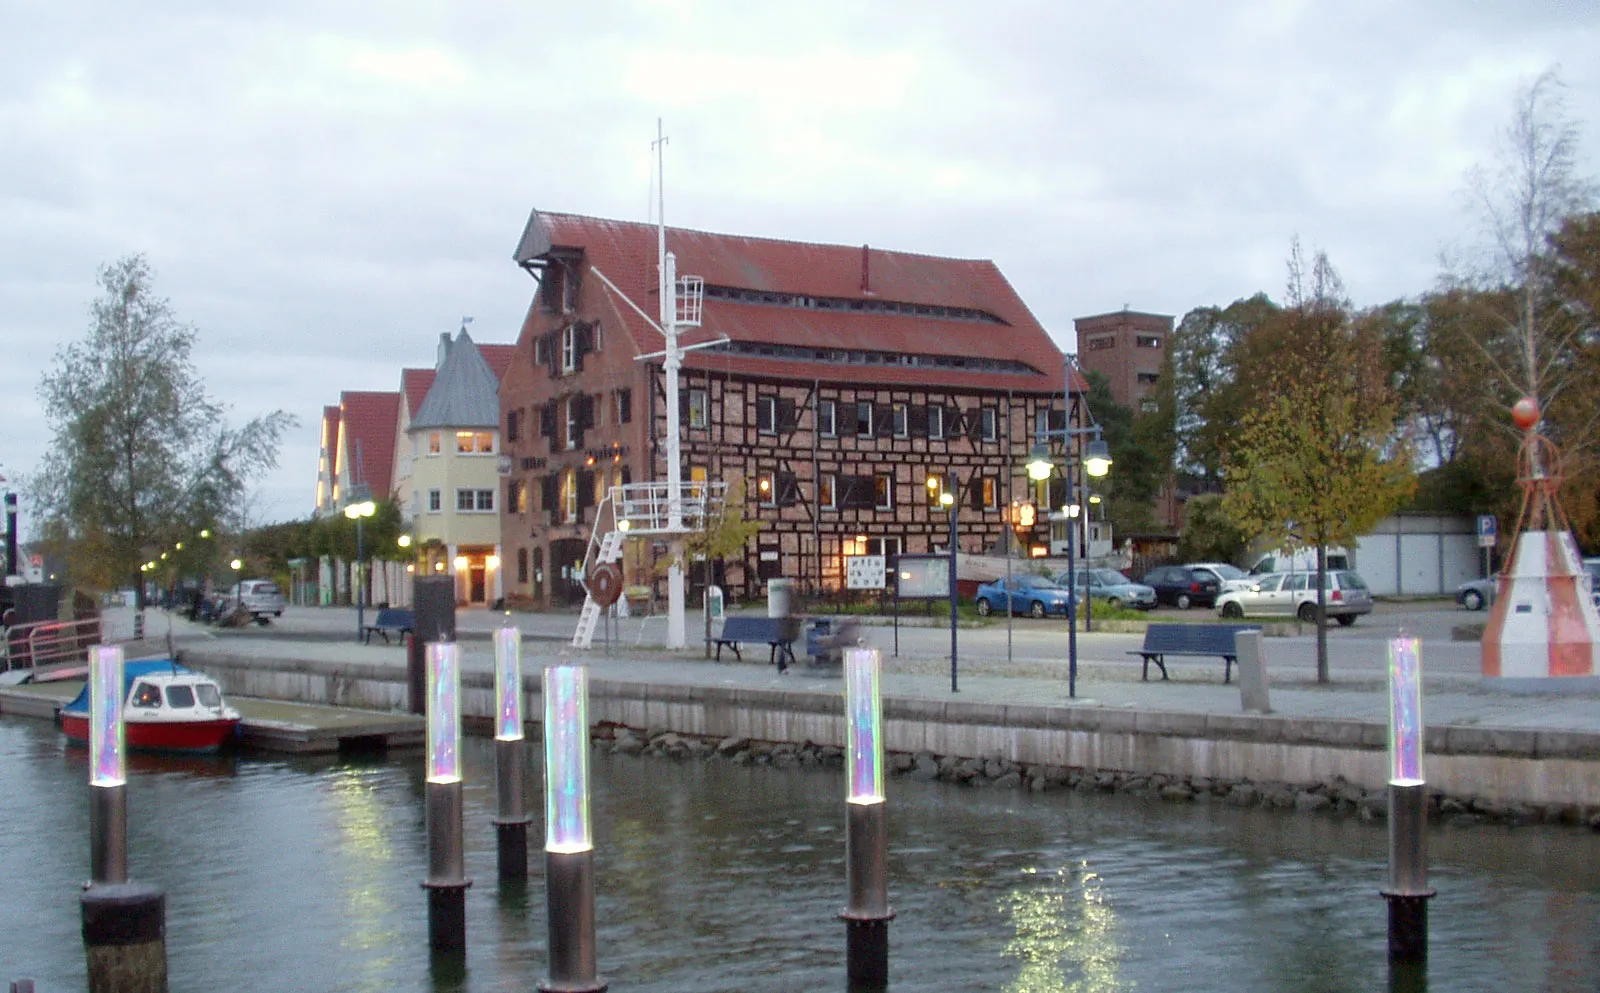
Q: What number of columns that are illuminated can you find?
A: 6